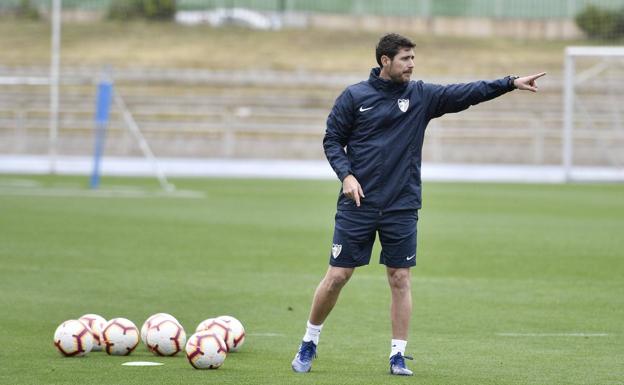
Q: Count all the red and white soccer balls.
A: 8